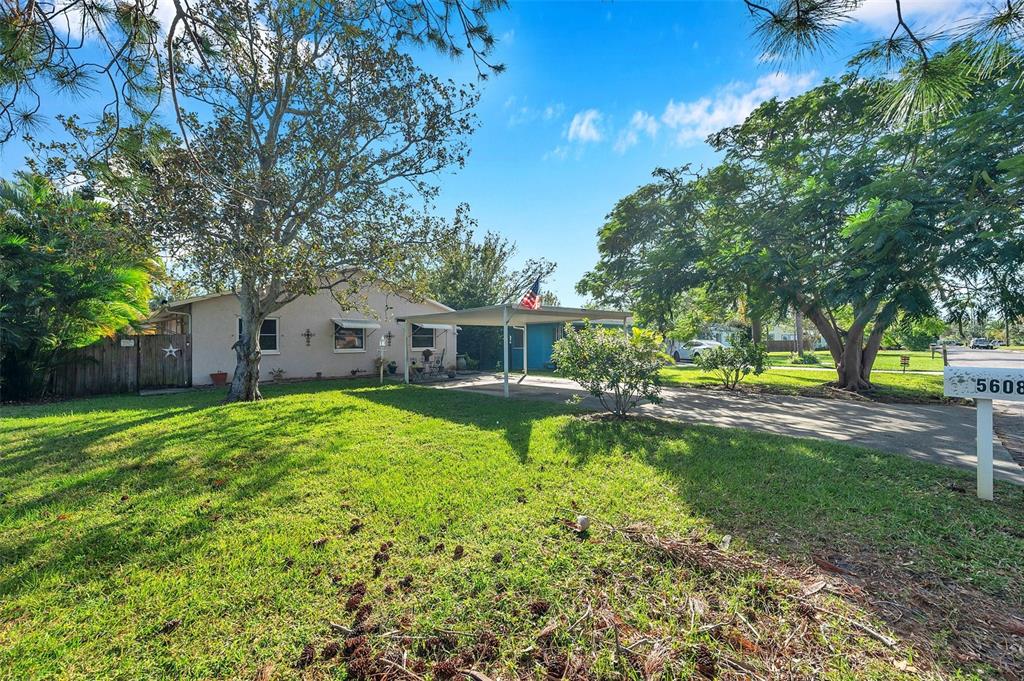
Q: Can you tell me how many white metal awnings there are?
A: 2